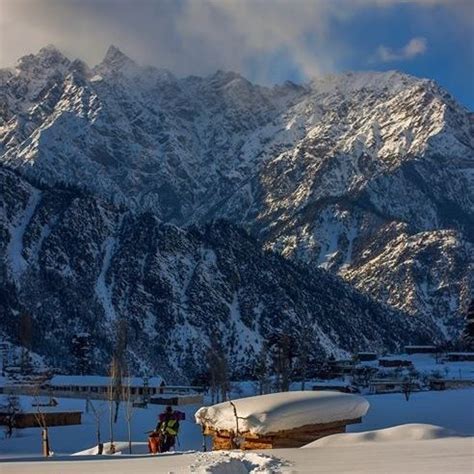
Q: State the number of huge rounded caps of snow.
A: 1